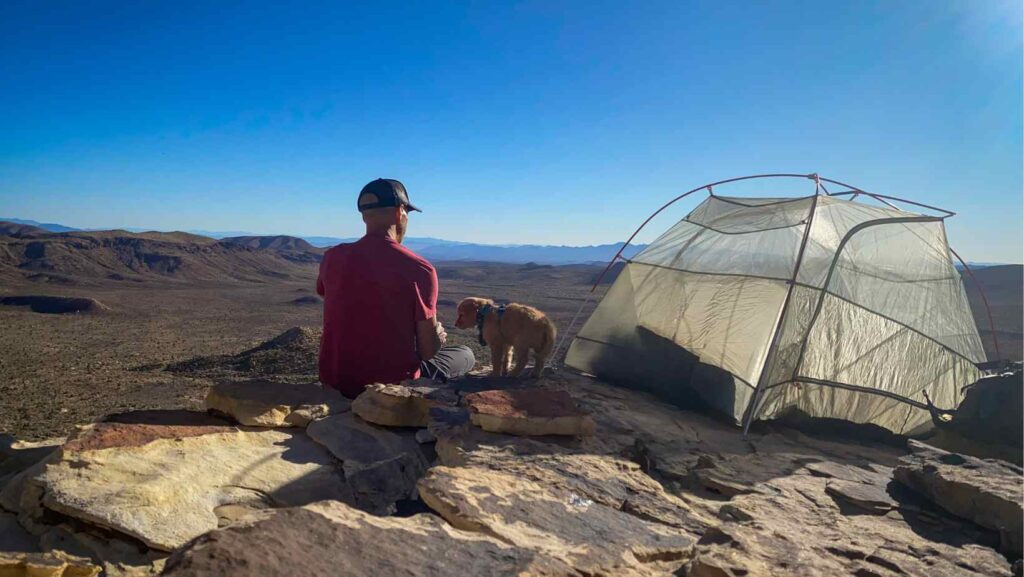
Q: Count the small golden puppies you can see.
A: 1